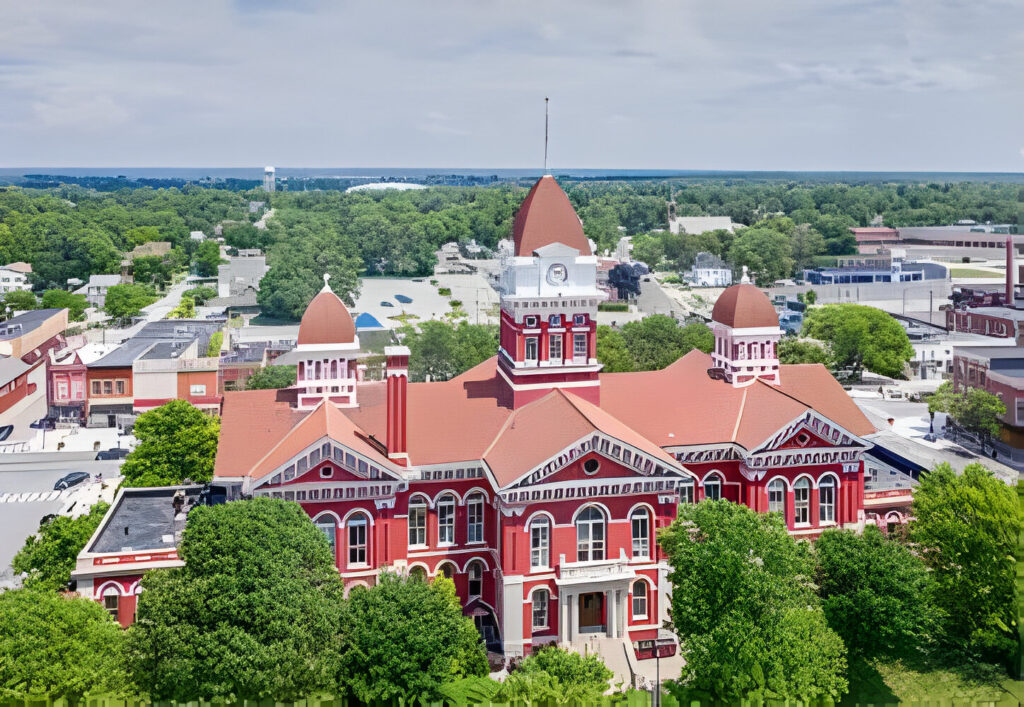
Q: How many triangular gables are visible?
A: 3